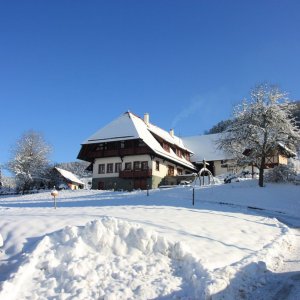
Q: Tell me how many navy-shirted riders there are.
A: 0